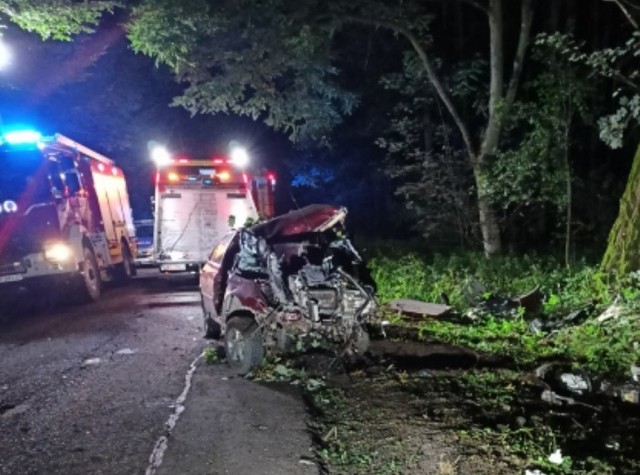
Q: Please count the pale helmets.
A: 0